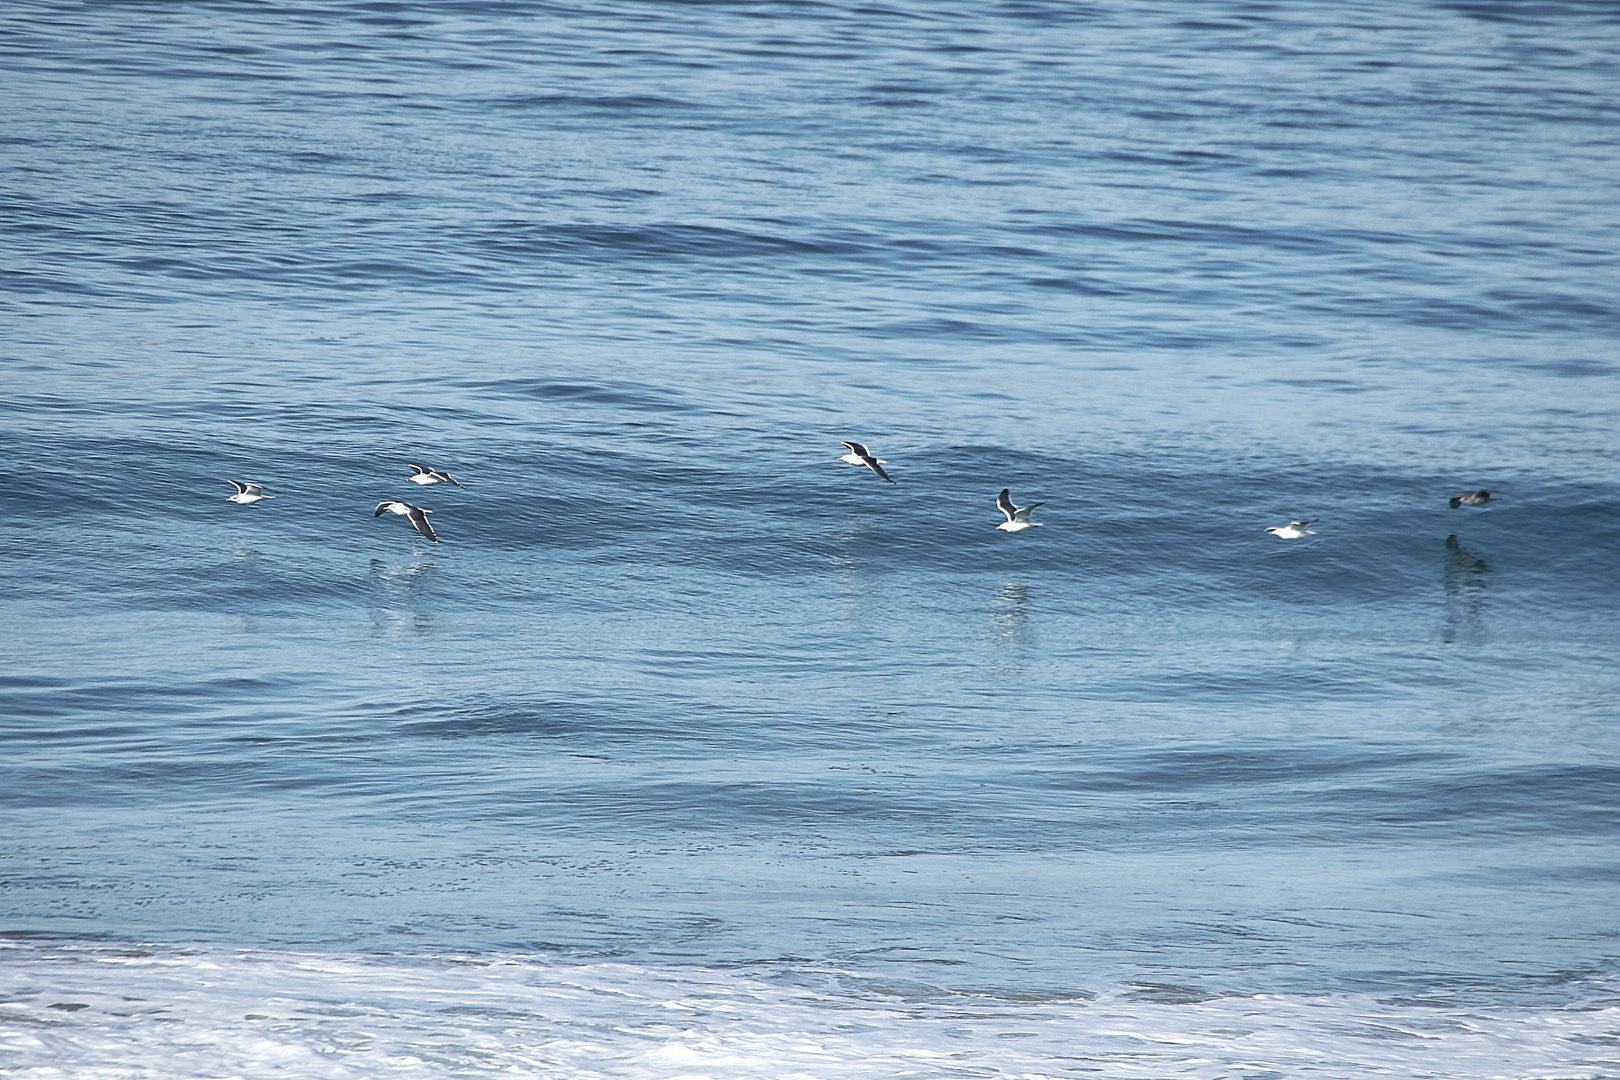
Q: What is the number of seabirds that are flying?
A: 7